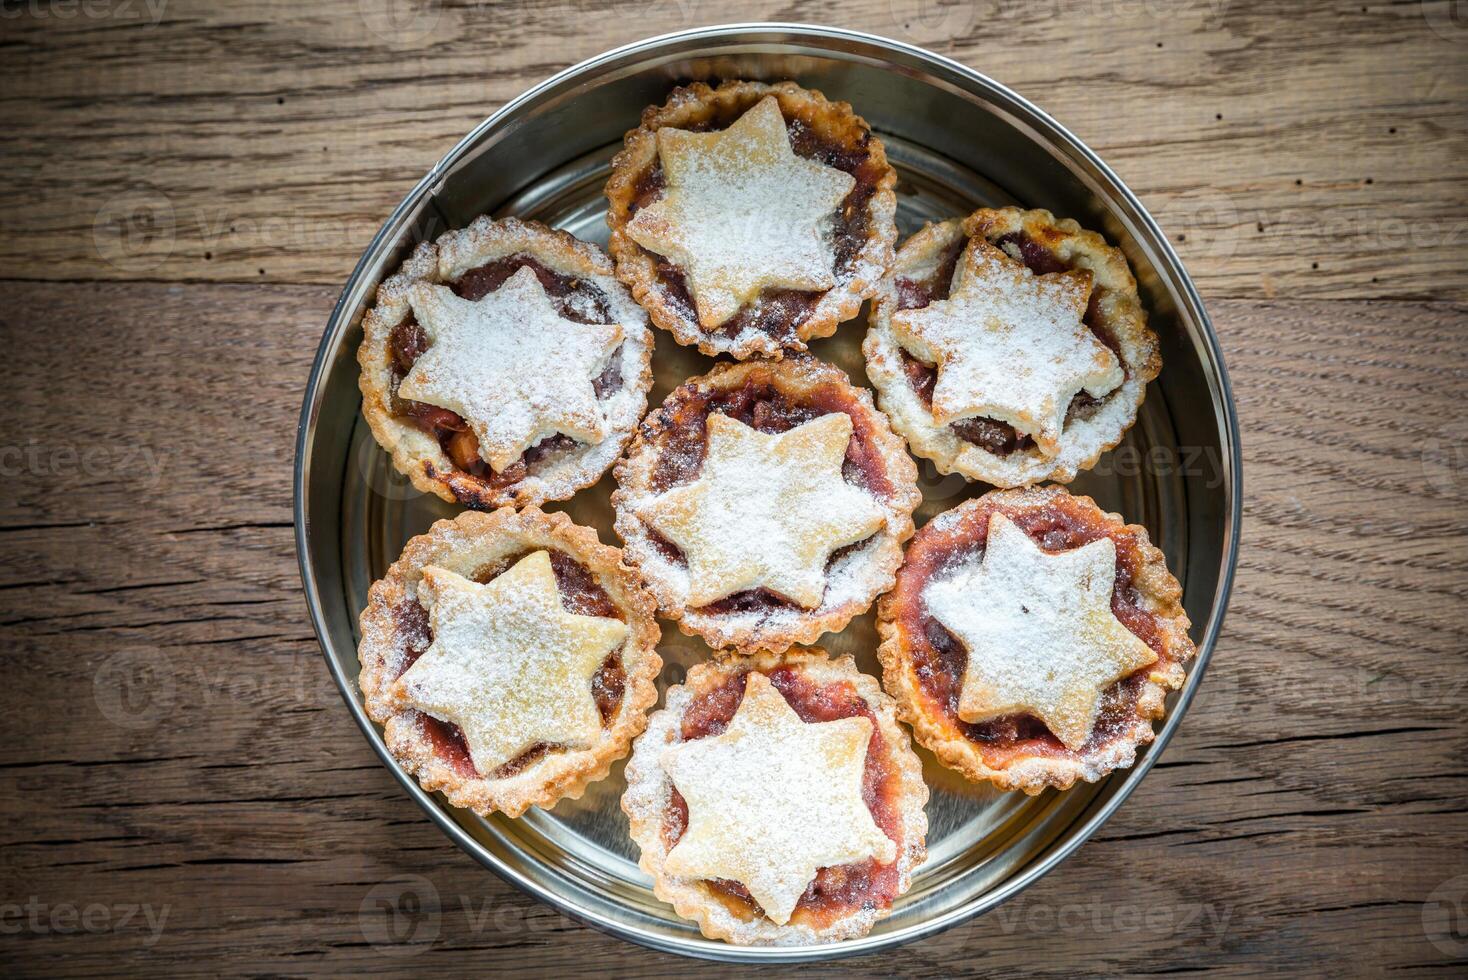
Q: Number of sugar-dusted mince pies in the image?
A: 7